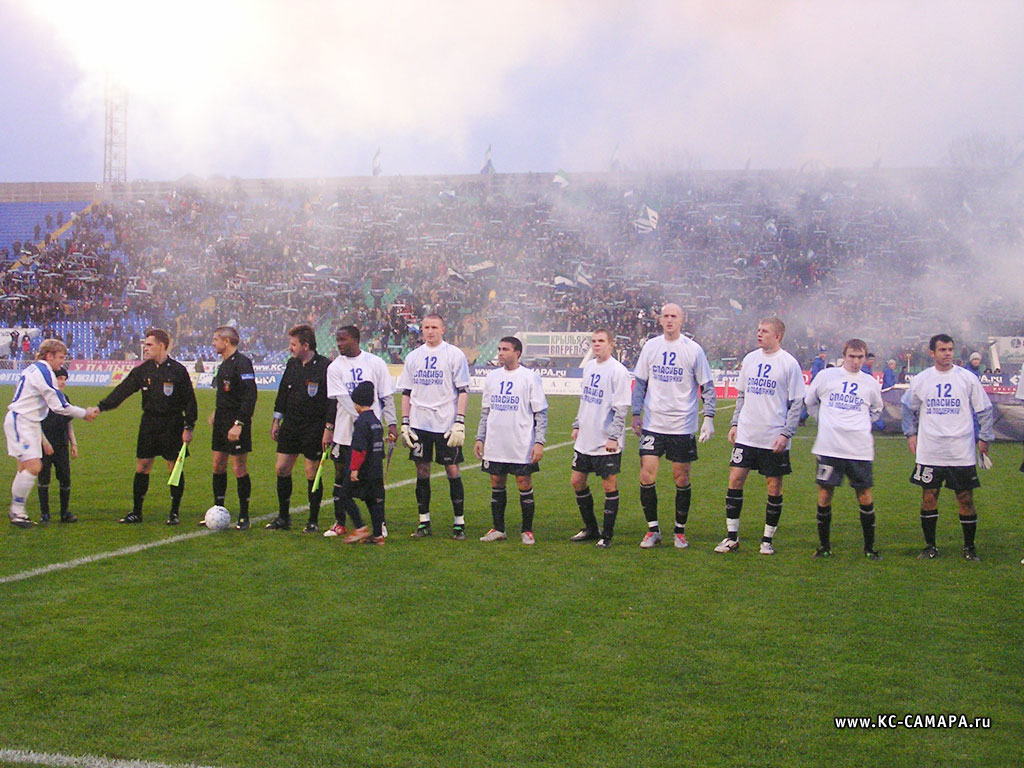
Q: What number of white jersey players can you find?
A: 9